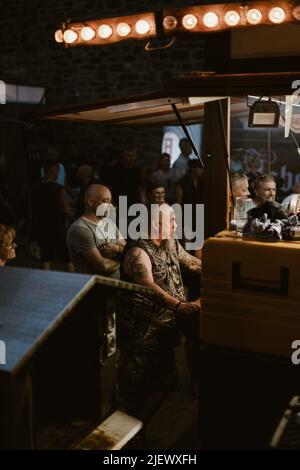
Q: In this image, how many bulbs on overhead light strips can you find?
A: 13